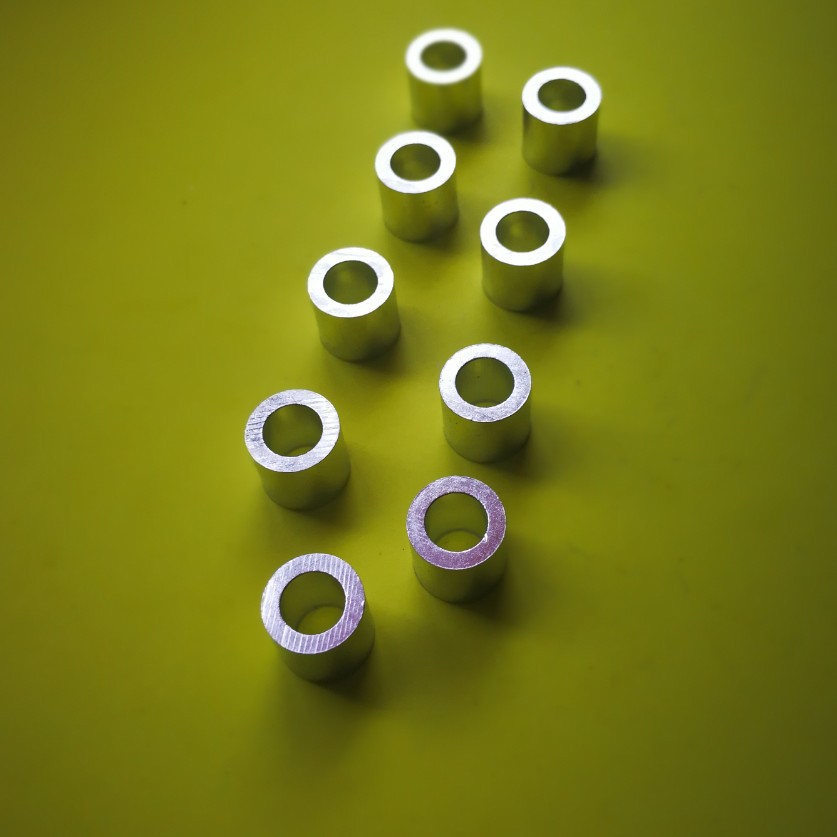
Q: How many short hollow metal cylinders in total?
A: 9